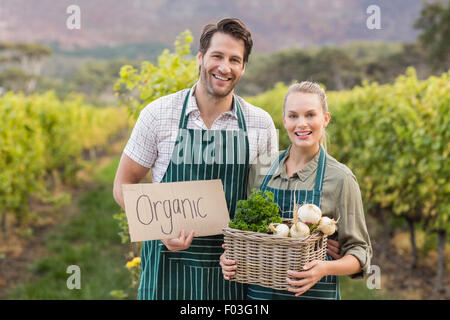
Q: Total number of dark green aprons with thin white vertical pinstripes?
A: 2